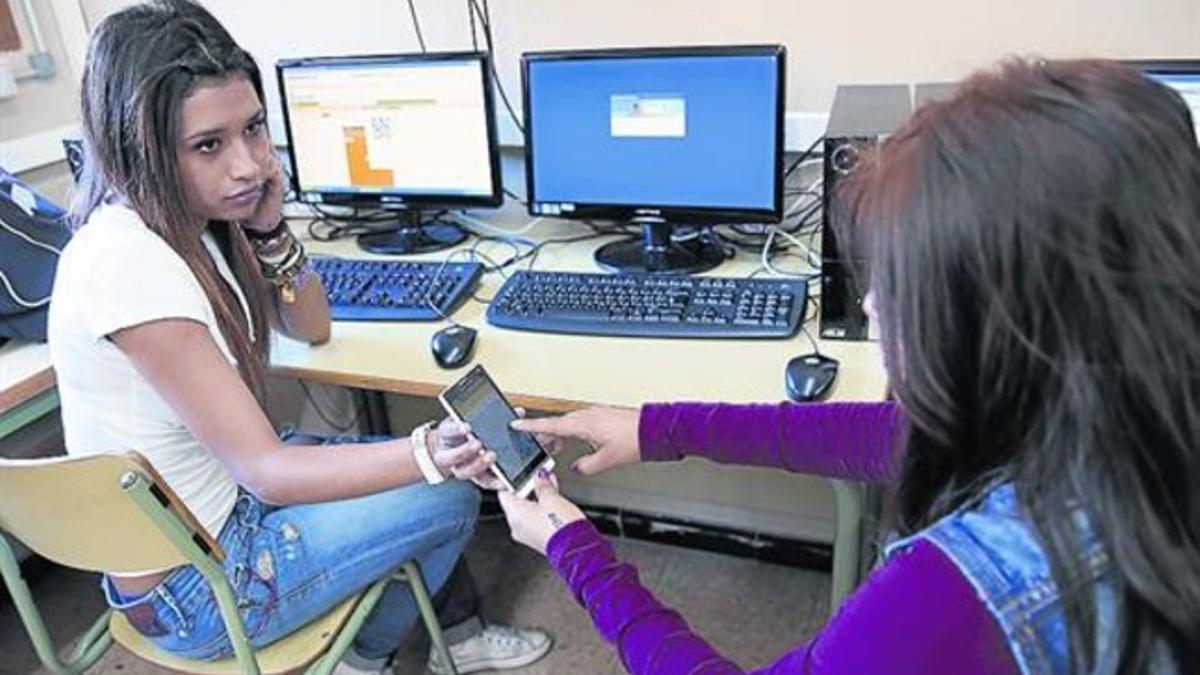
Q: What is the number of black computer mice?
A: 2